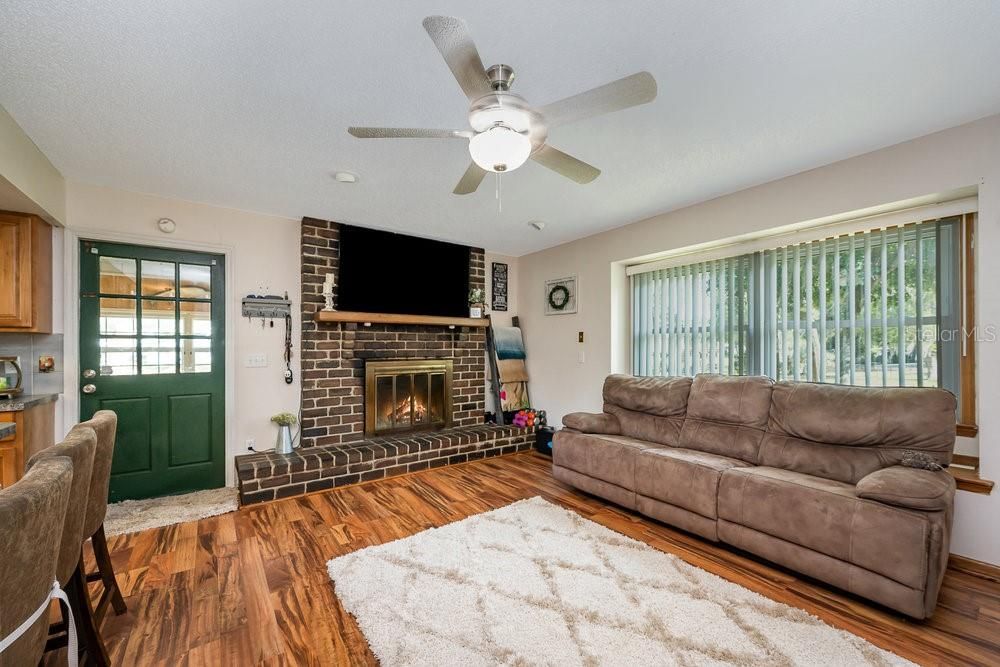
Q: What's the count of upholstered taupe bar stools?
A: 3